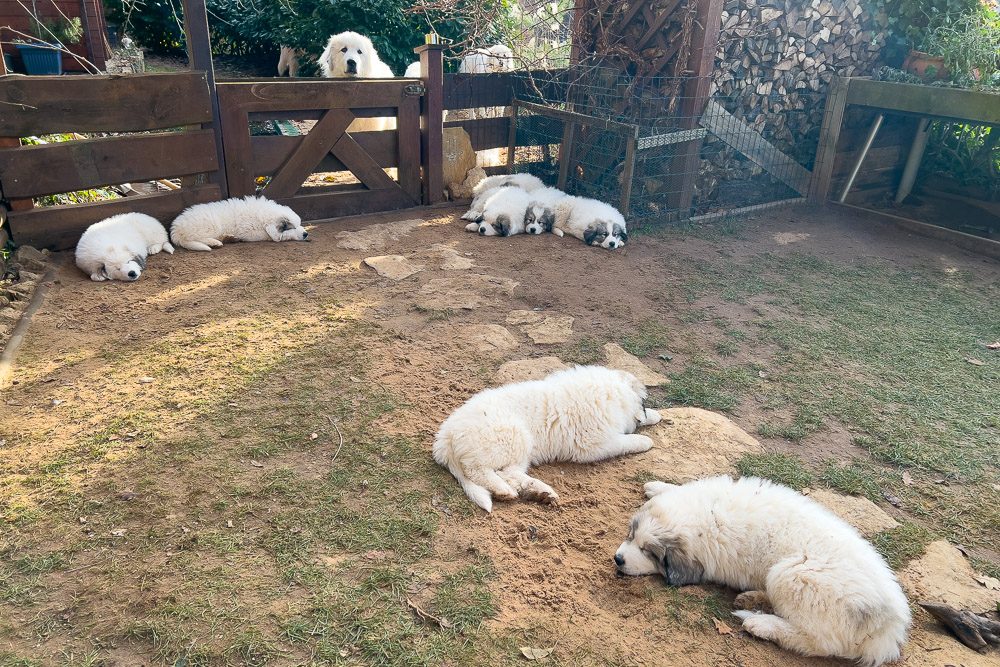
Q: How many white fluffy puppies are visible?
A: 8